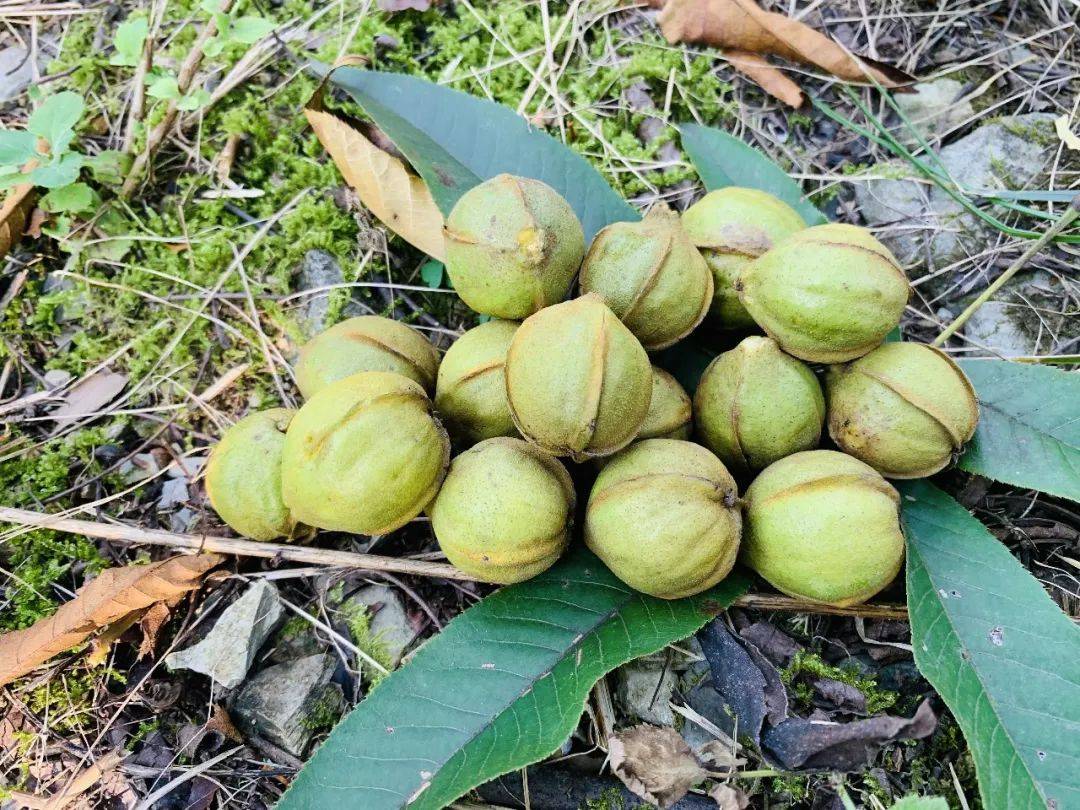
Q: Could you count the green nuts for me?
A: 15